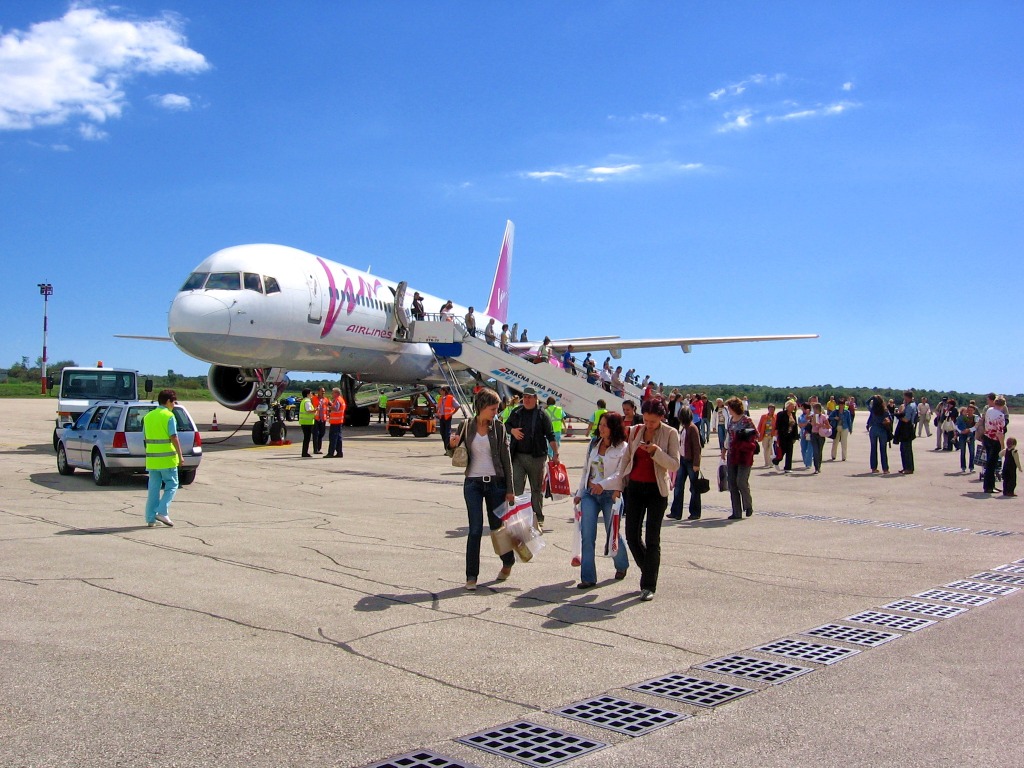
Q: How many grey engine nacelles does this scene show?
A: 1